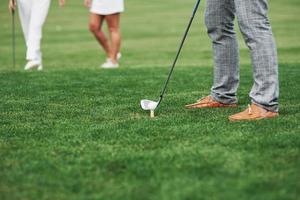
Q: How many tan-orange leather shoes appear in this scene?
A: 2